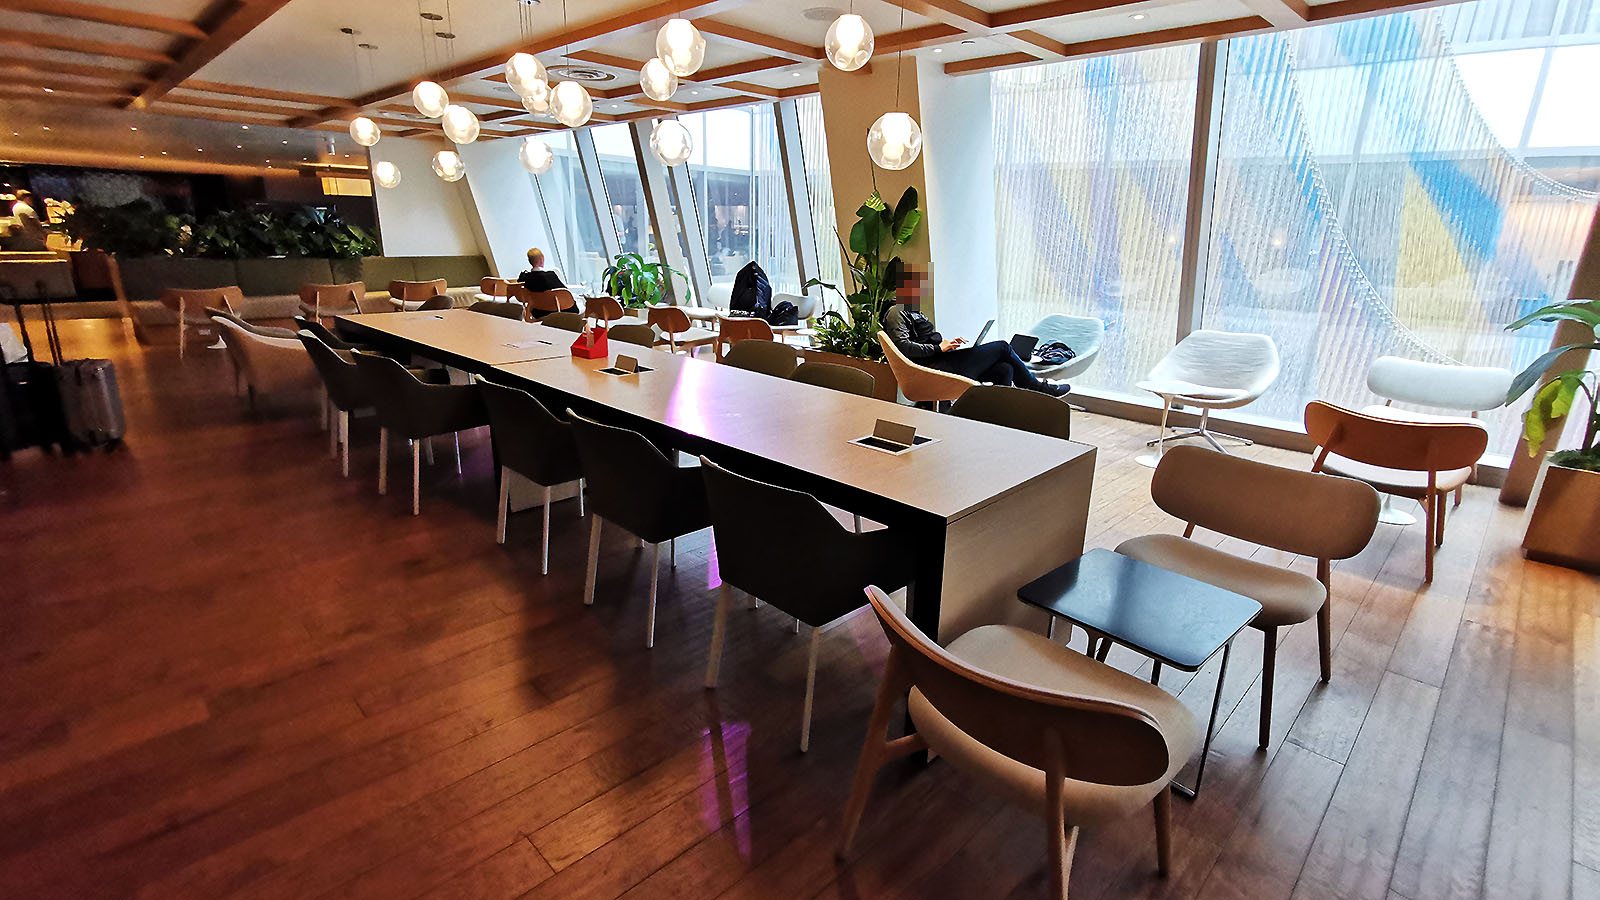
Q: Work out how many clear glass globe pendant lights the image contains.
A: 14